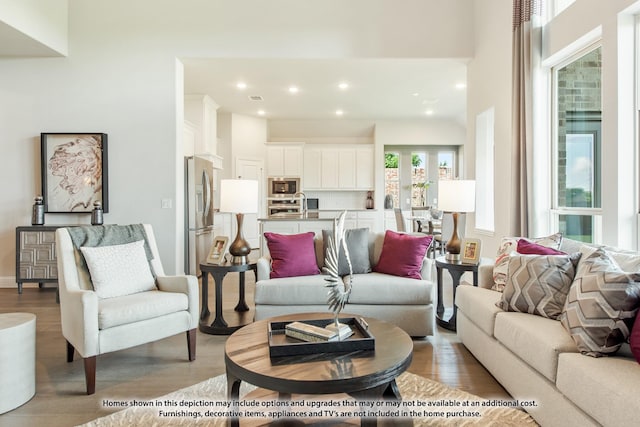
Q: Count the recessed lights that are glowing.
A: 7